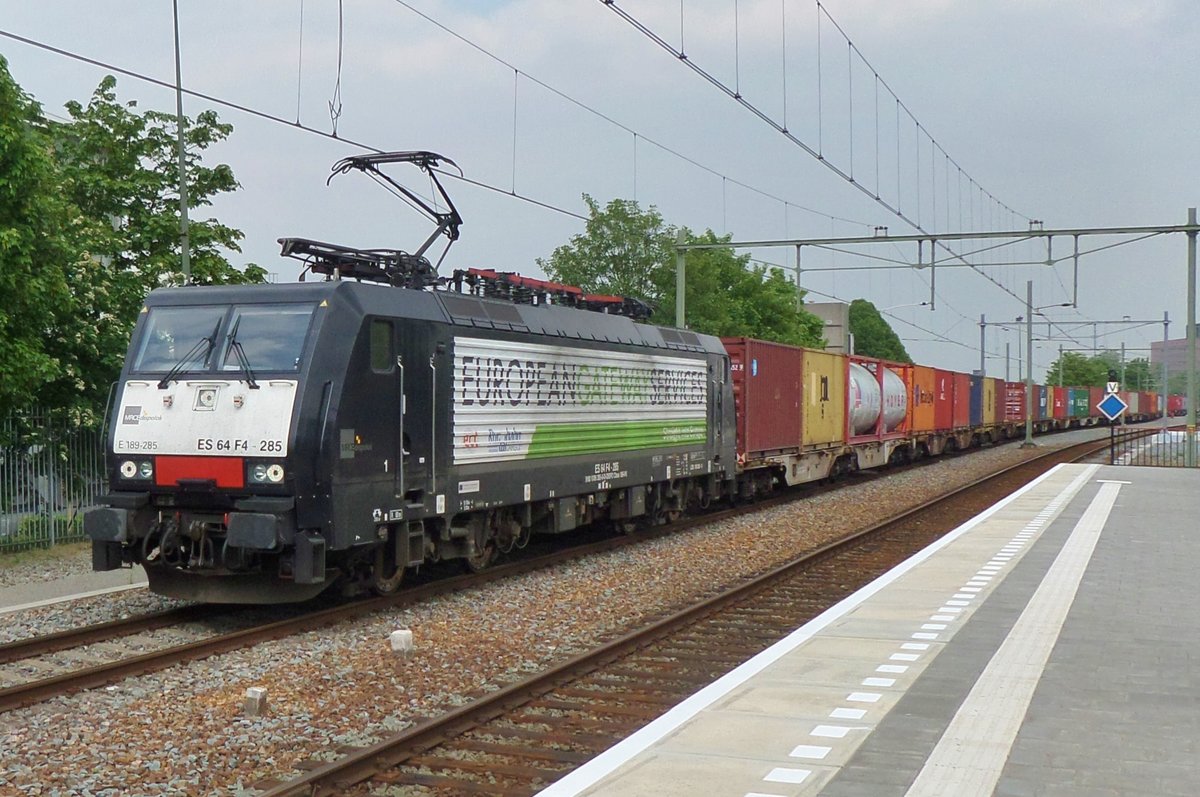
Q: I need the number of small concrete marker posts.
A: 2